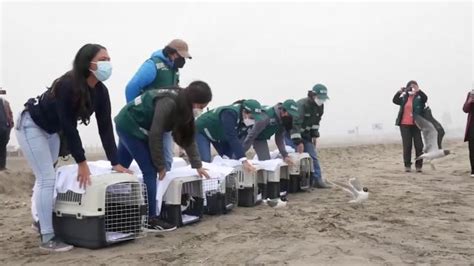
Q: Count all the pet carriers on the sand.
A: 6